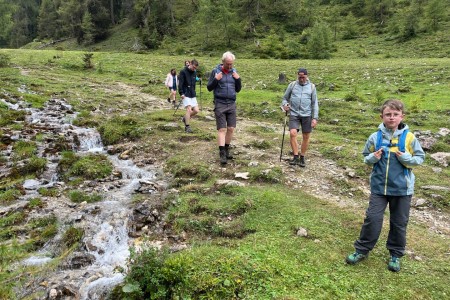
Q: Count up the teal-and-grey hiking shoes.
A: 2